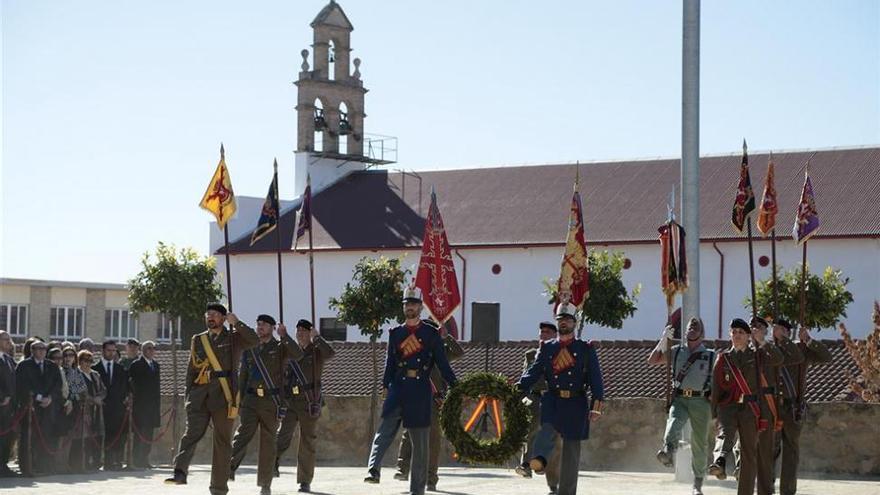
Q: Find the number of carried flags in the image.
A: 9